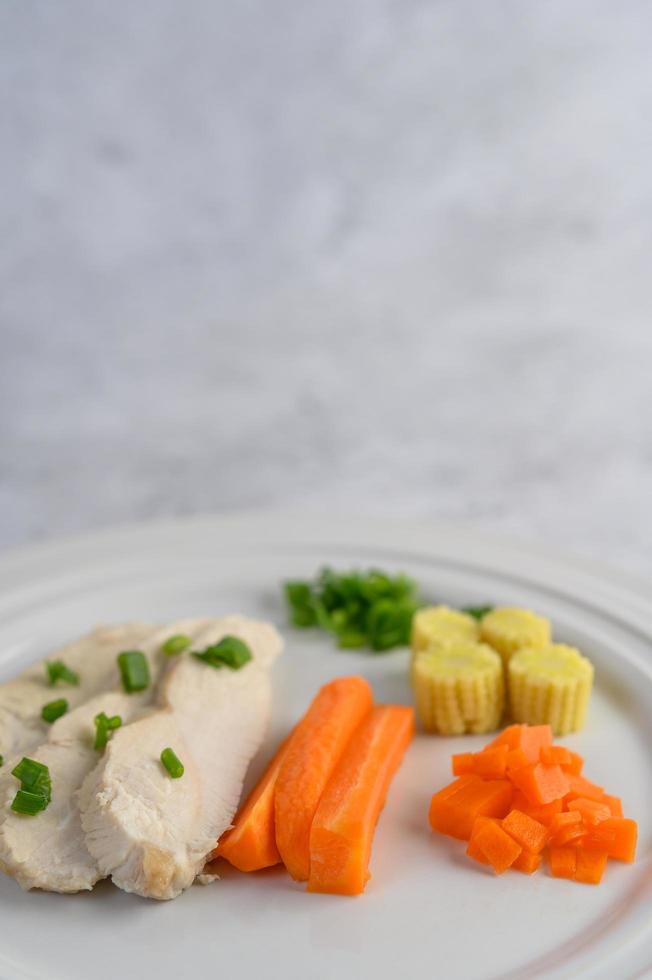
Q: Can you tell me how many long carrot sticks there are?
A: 3